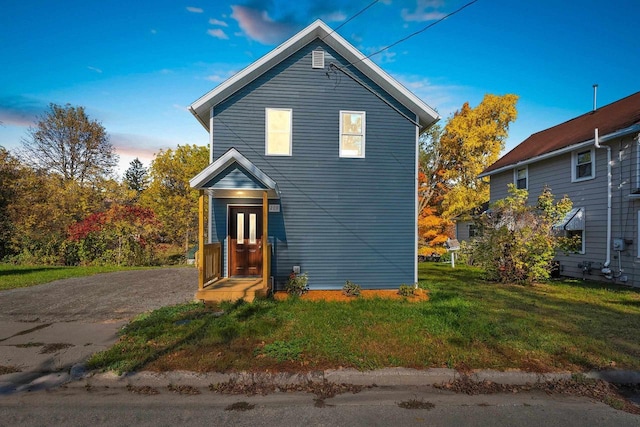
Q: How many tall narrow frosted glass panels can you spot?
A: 2